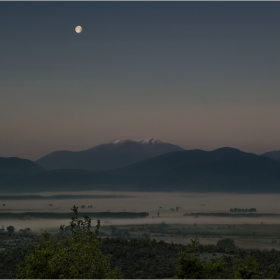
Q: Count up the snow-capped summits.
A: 2